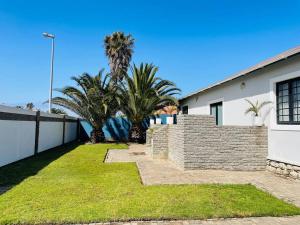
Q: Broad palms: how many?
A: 2